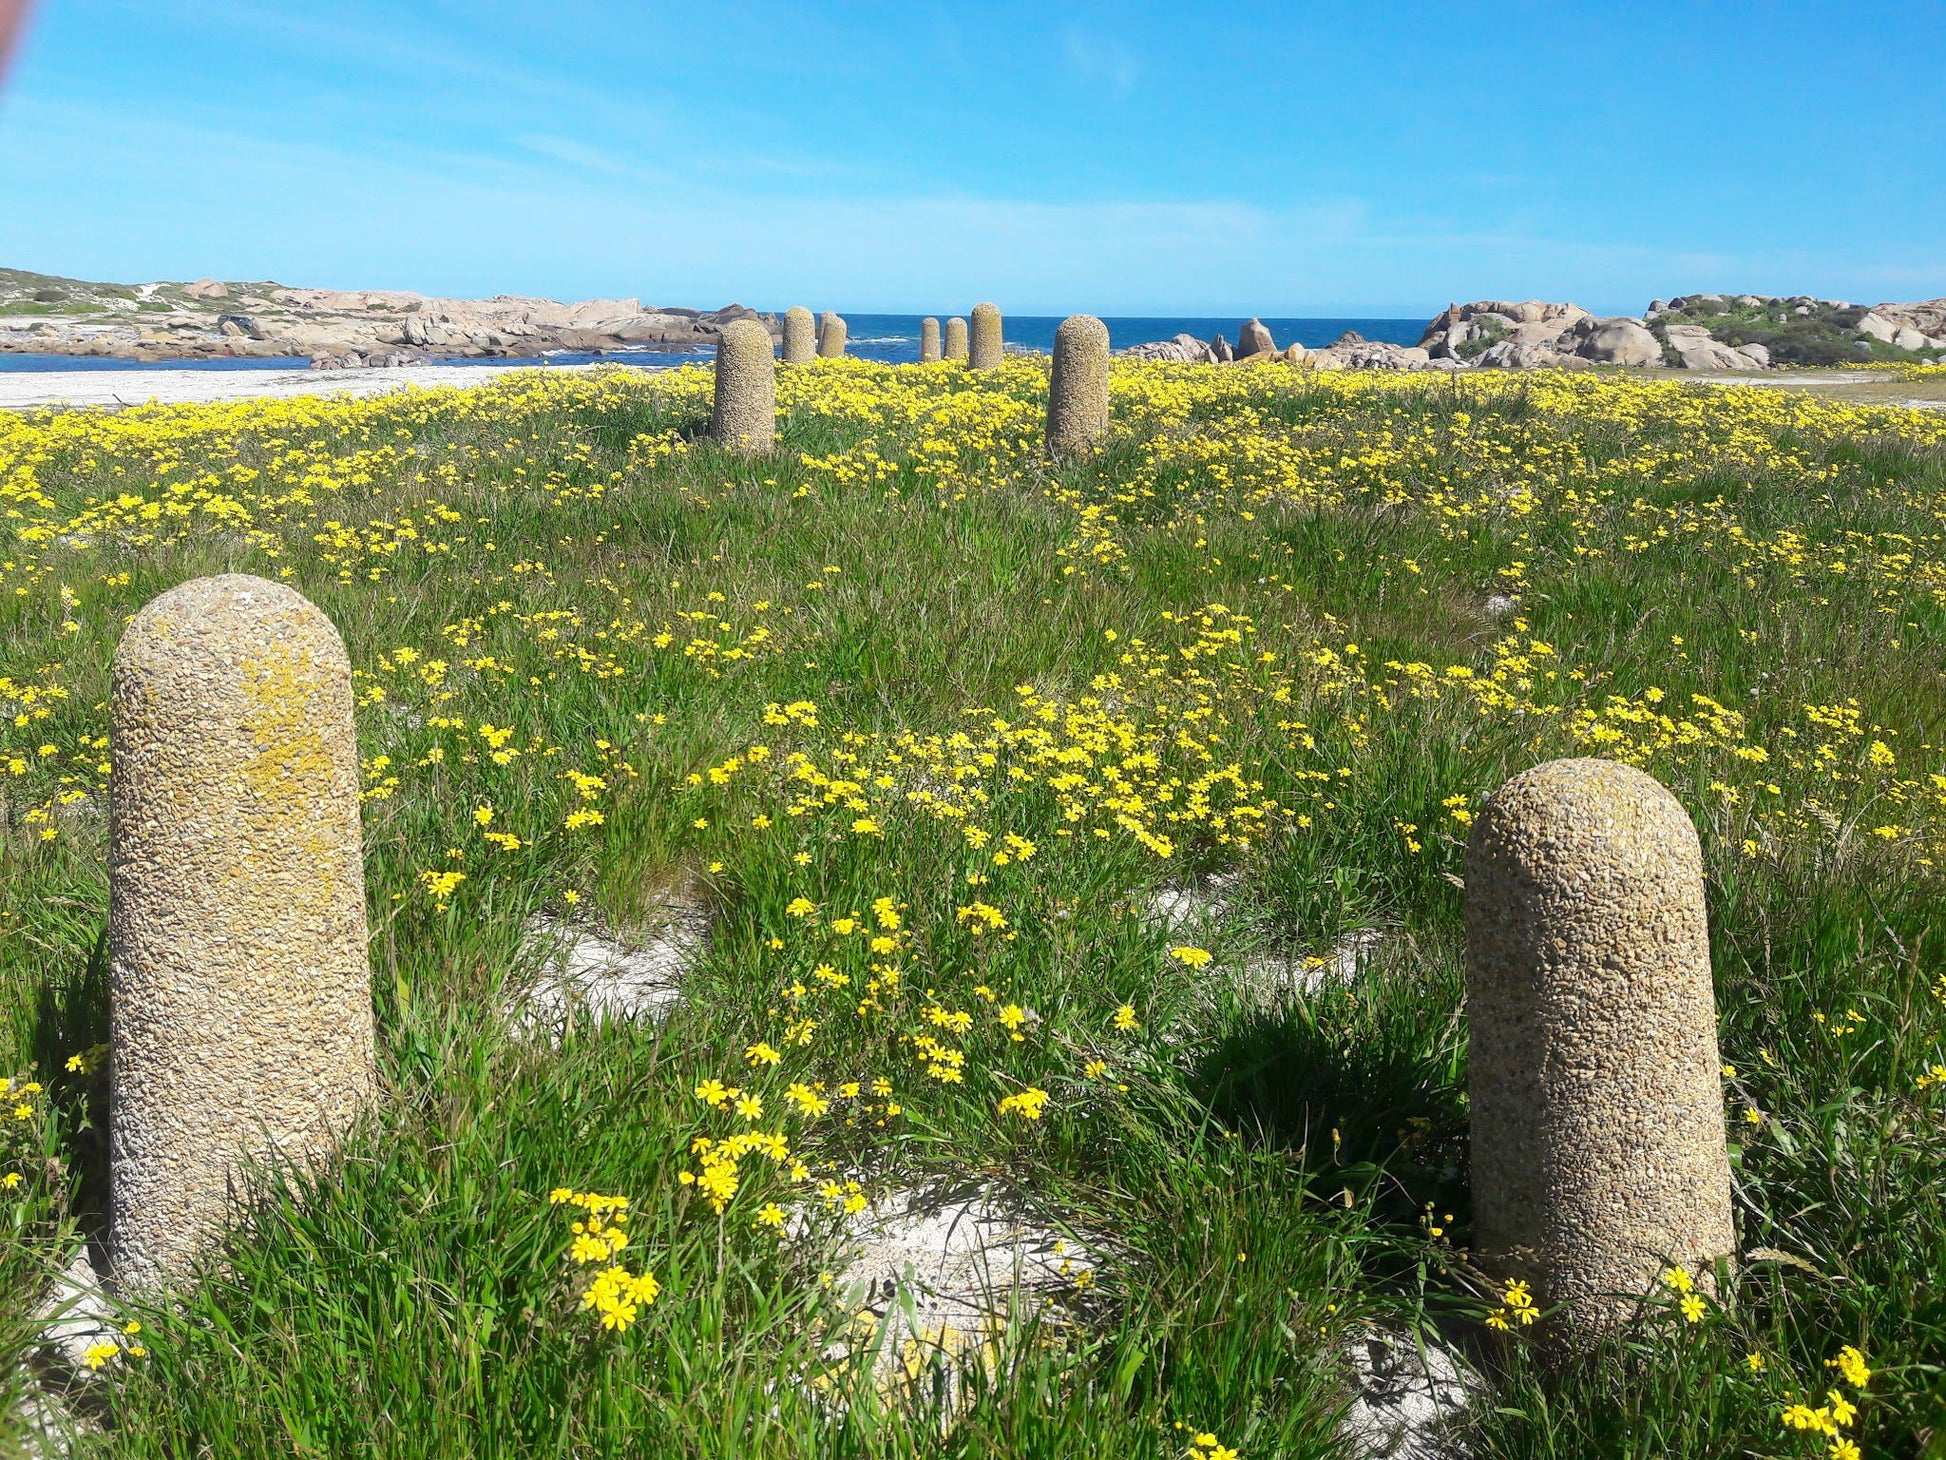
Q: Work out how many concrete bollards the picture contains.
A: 10